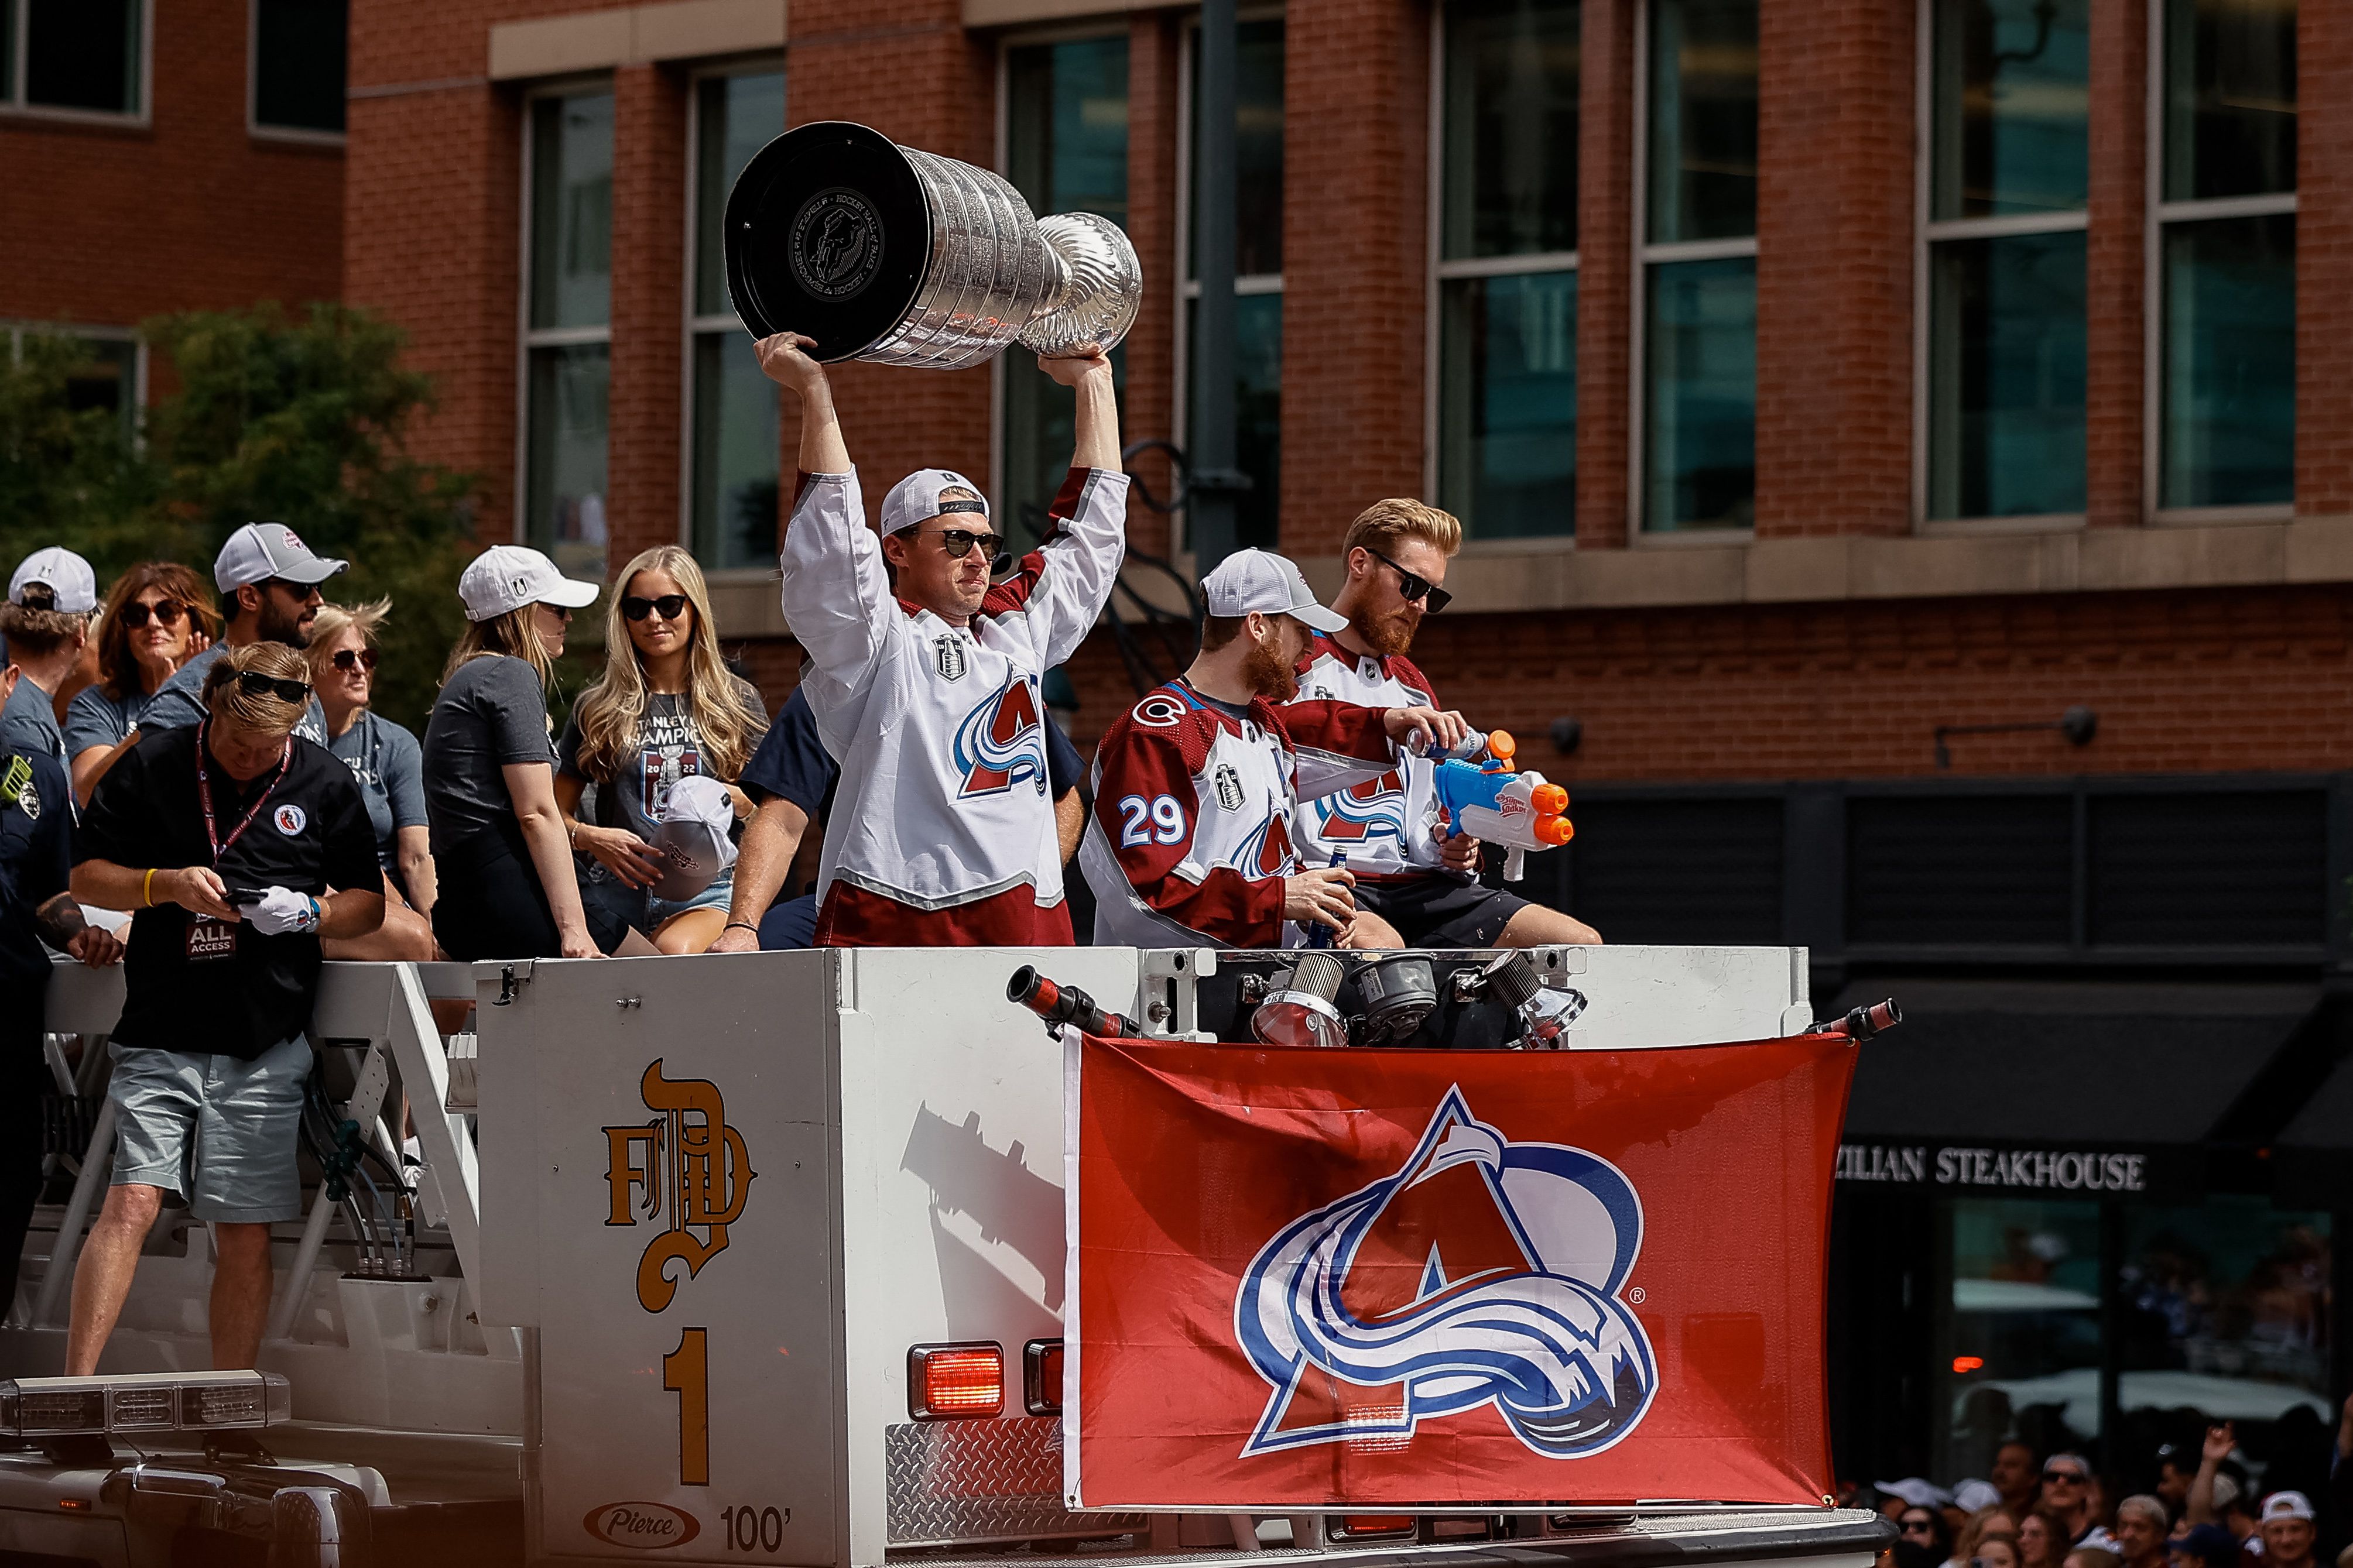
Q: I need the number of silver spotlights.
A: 2